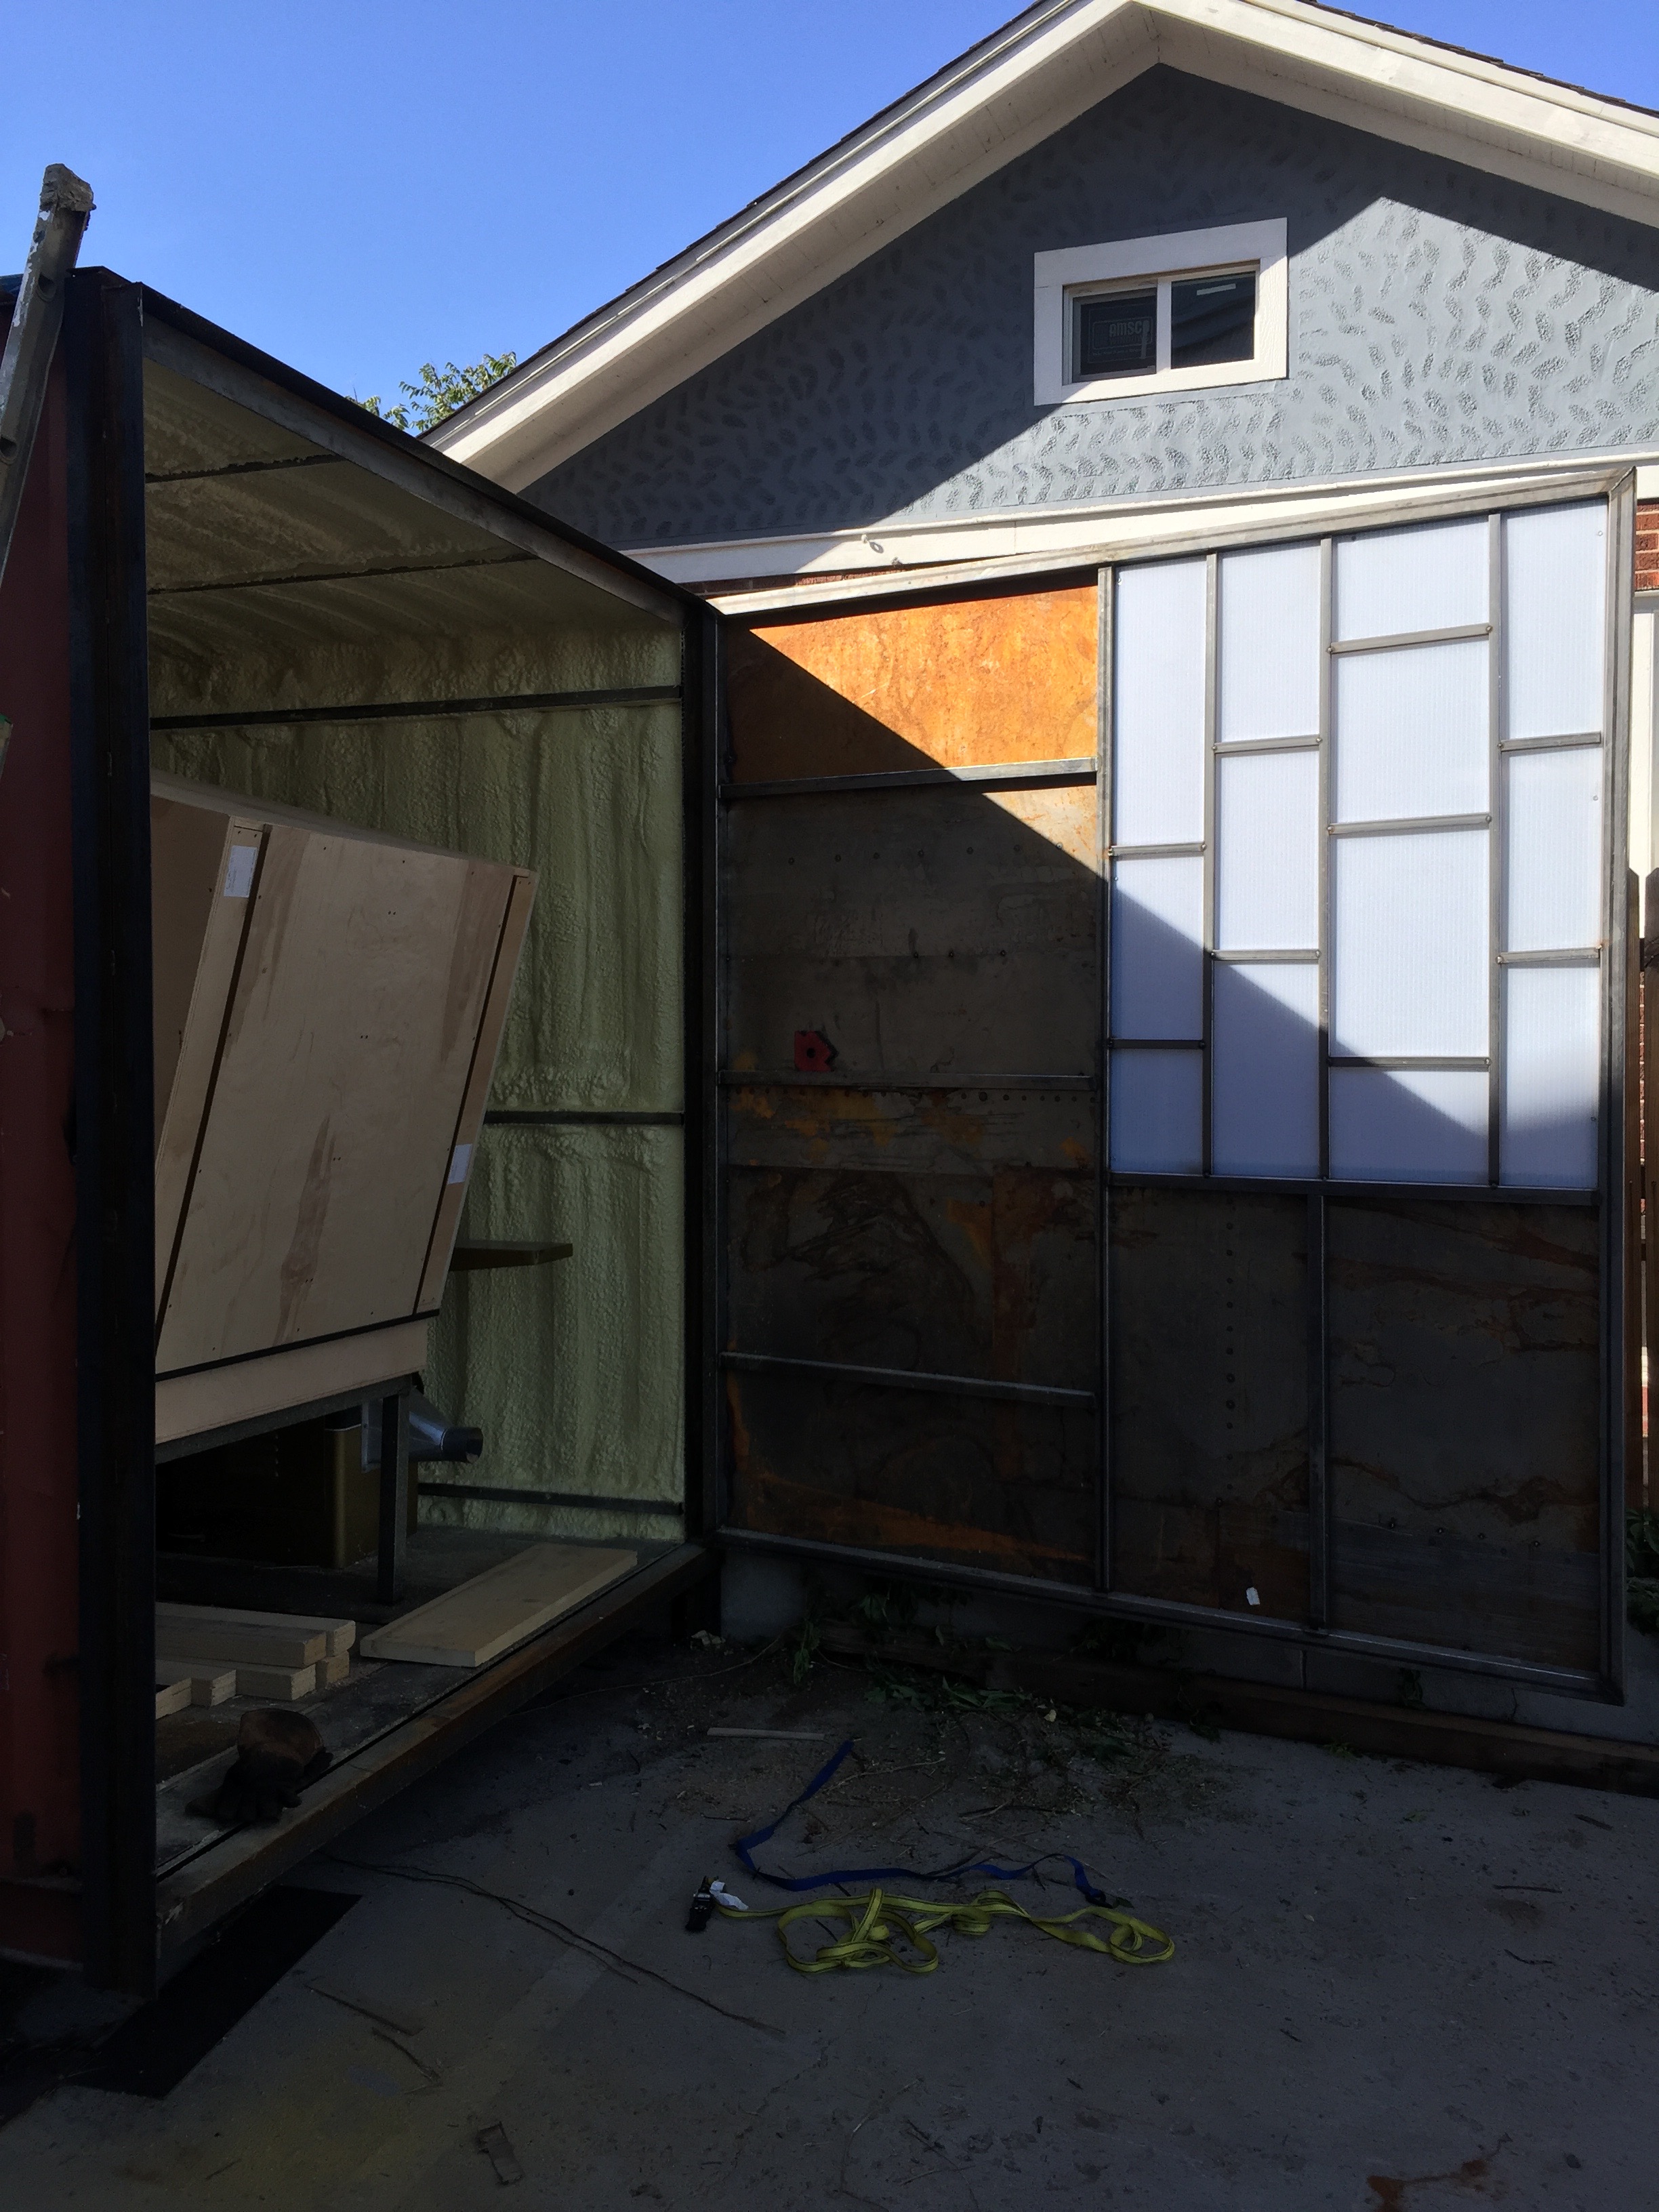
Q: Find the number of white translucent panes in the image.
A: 13